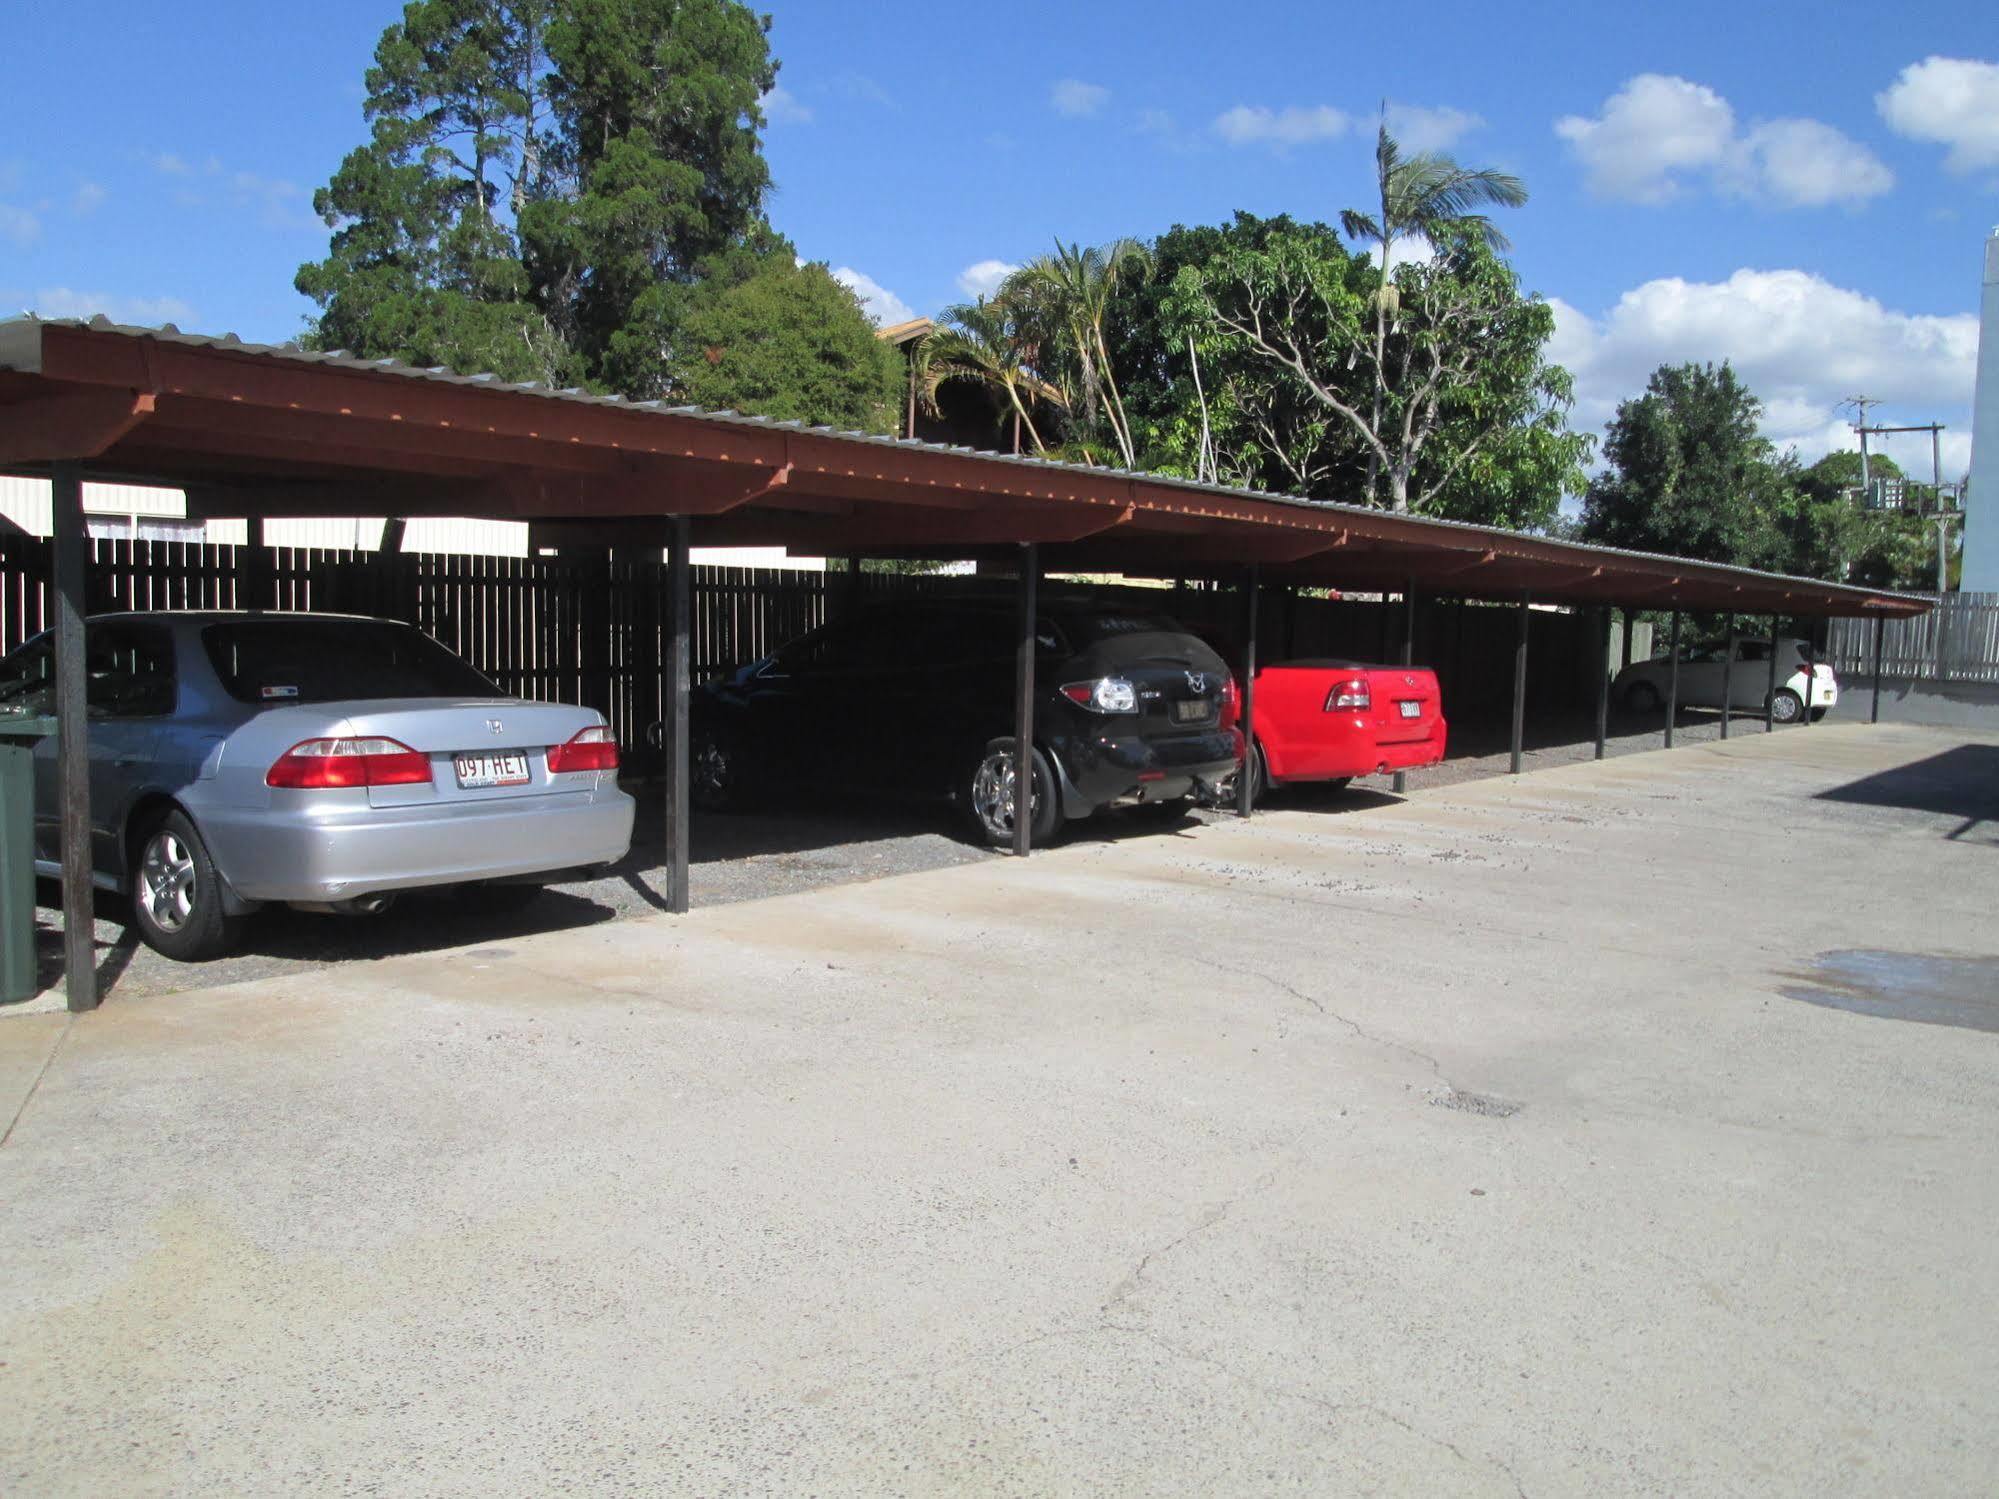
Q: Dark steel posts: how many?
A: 11